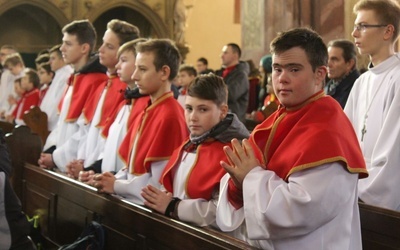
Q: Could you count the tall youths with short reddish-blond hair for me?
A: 1